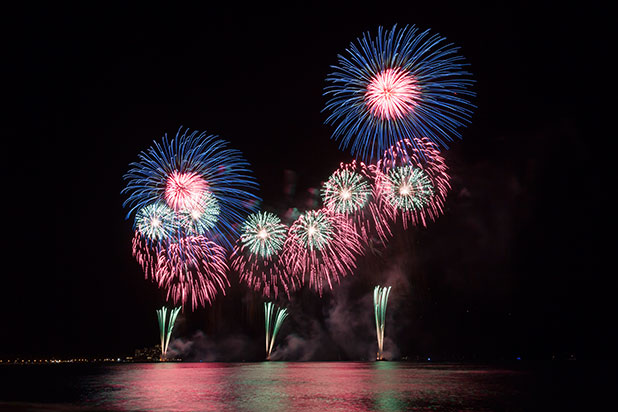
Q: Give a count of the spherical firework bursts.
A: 8